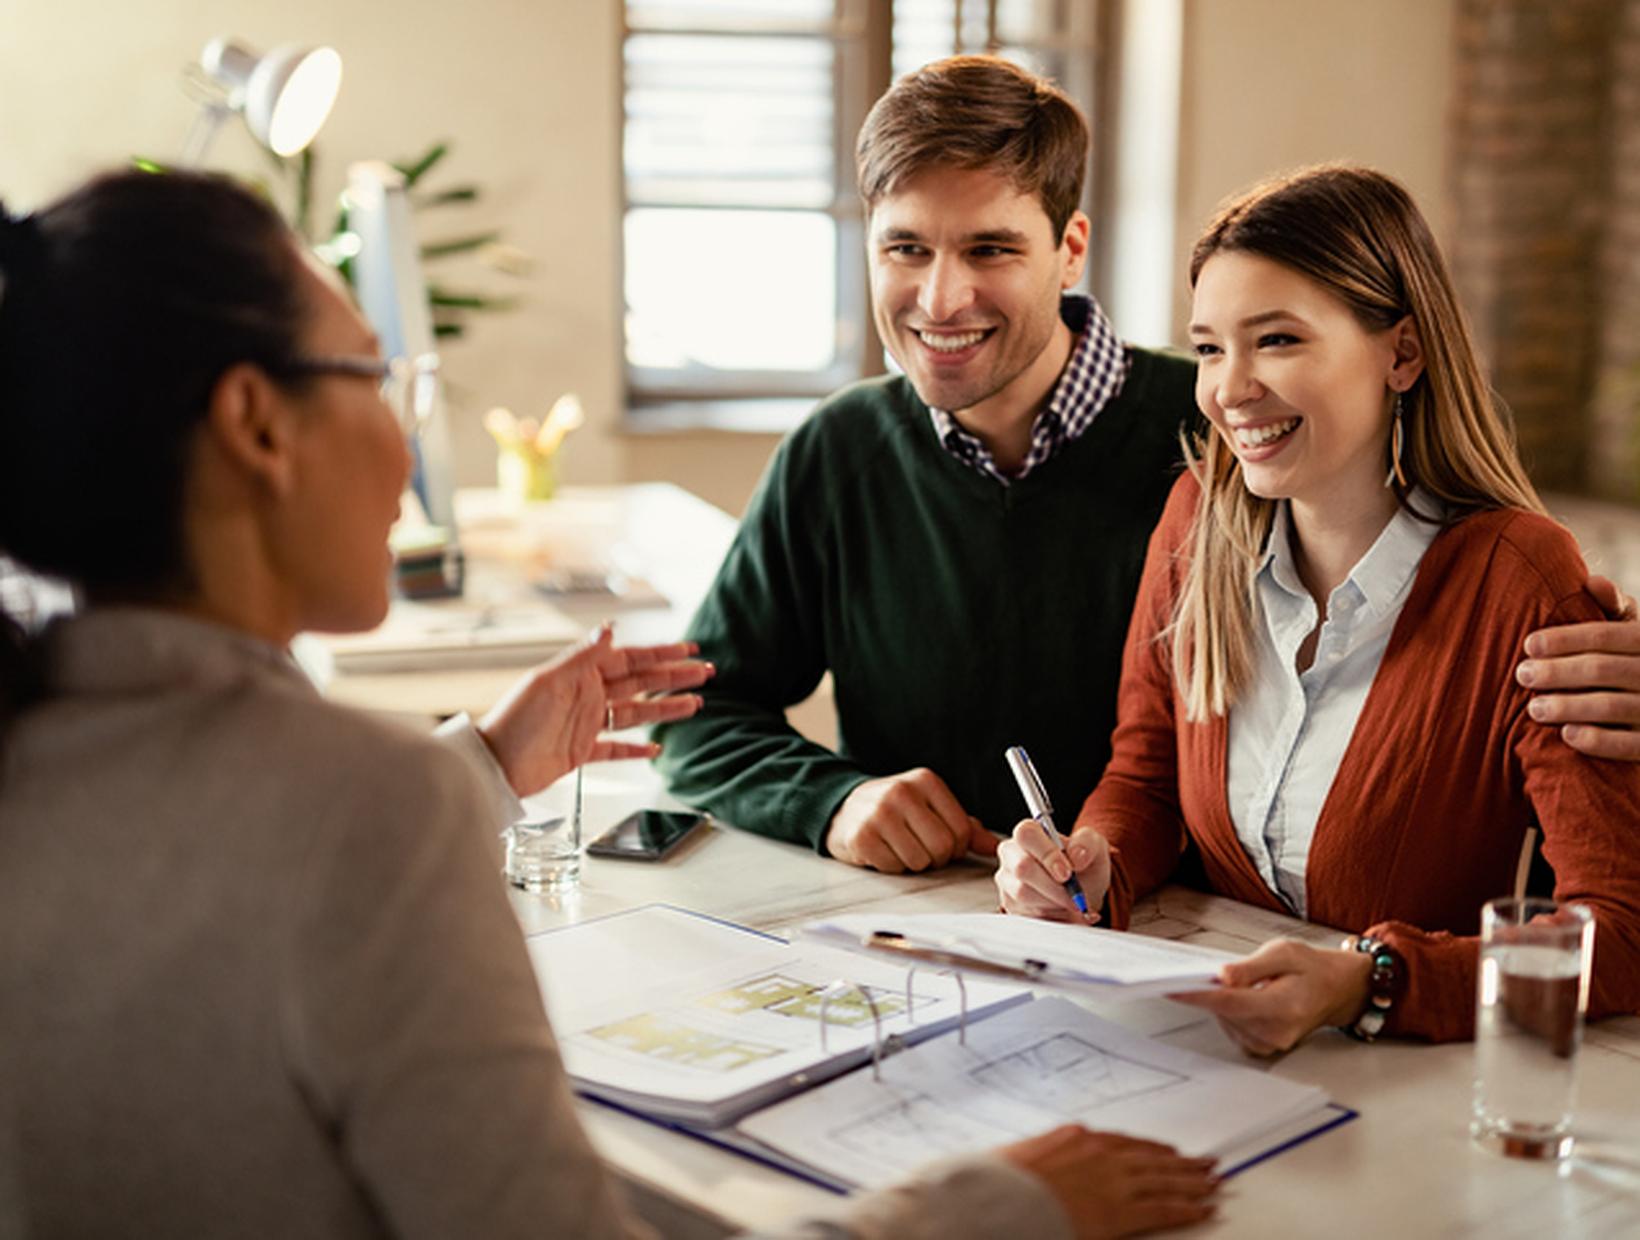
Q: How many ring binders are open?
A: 1